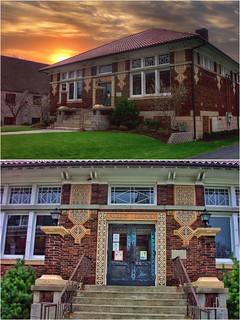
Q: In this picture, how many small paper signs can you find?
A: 4